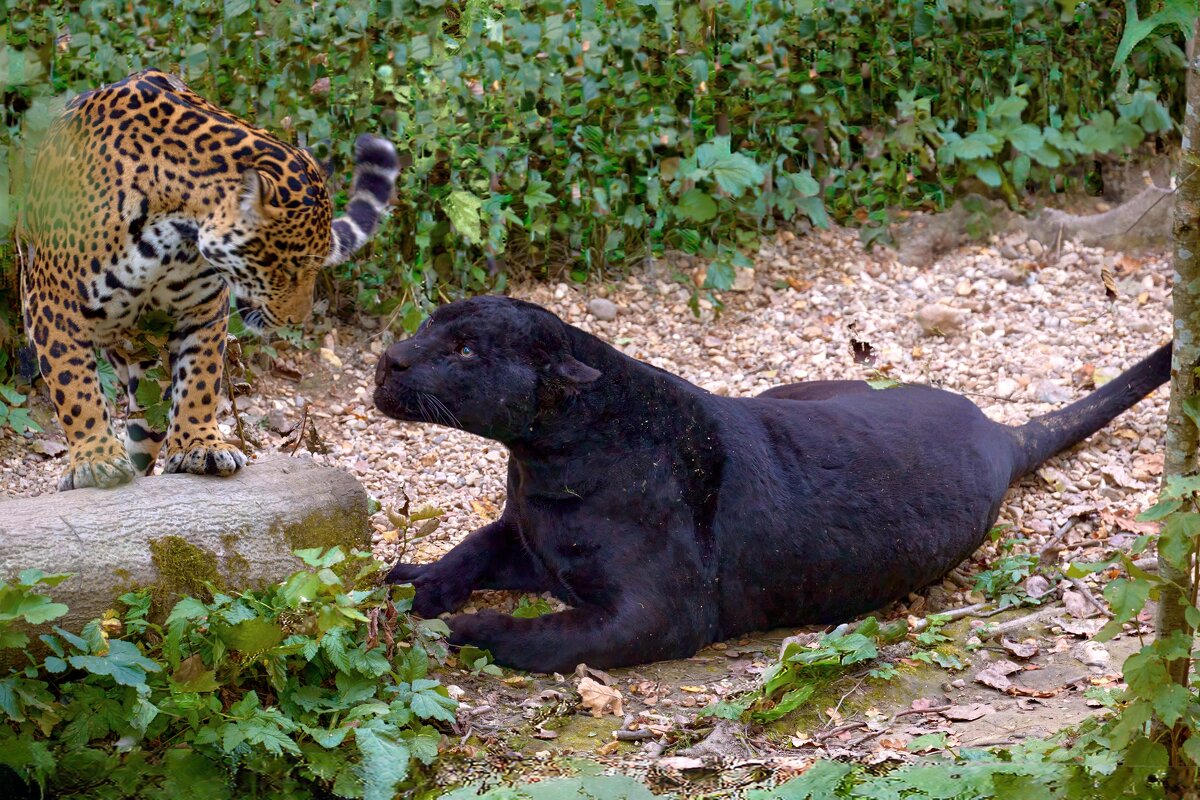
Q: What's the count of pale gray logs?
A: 1